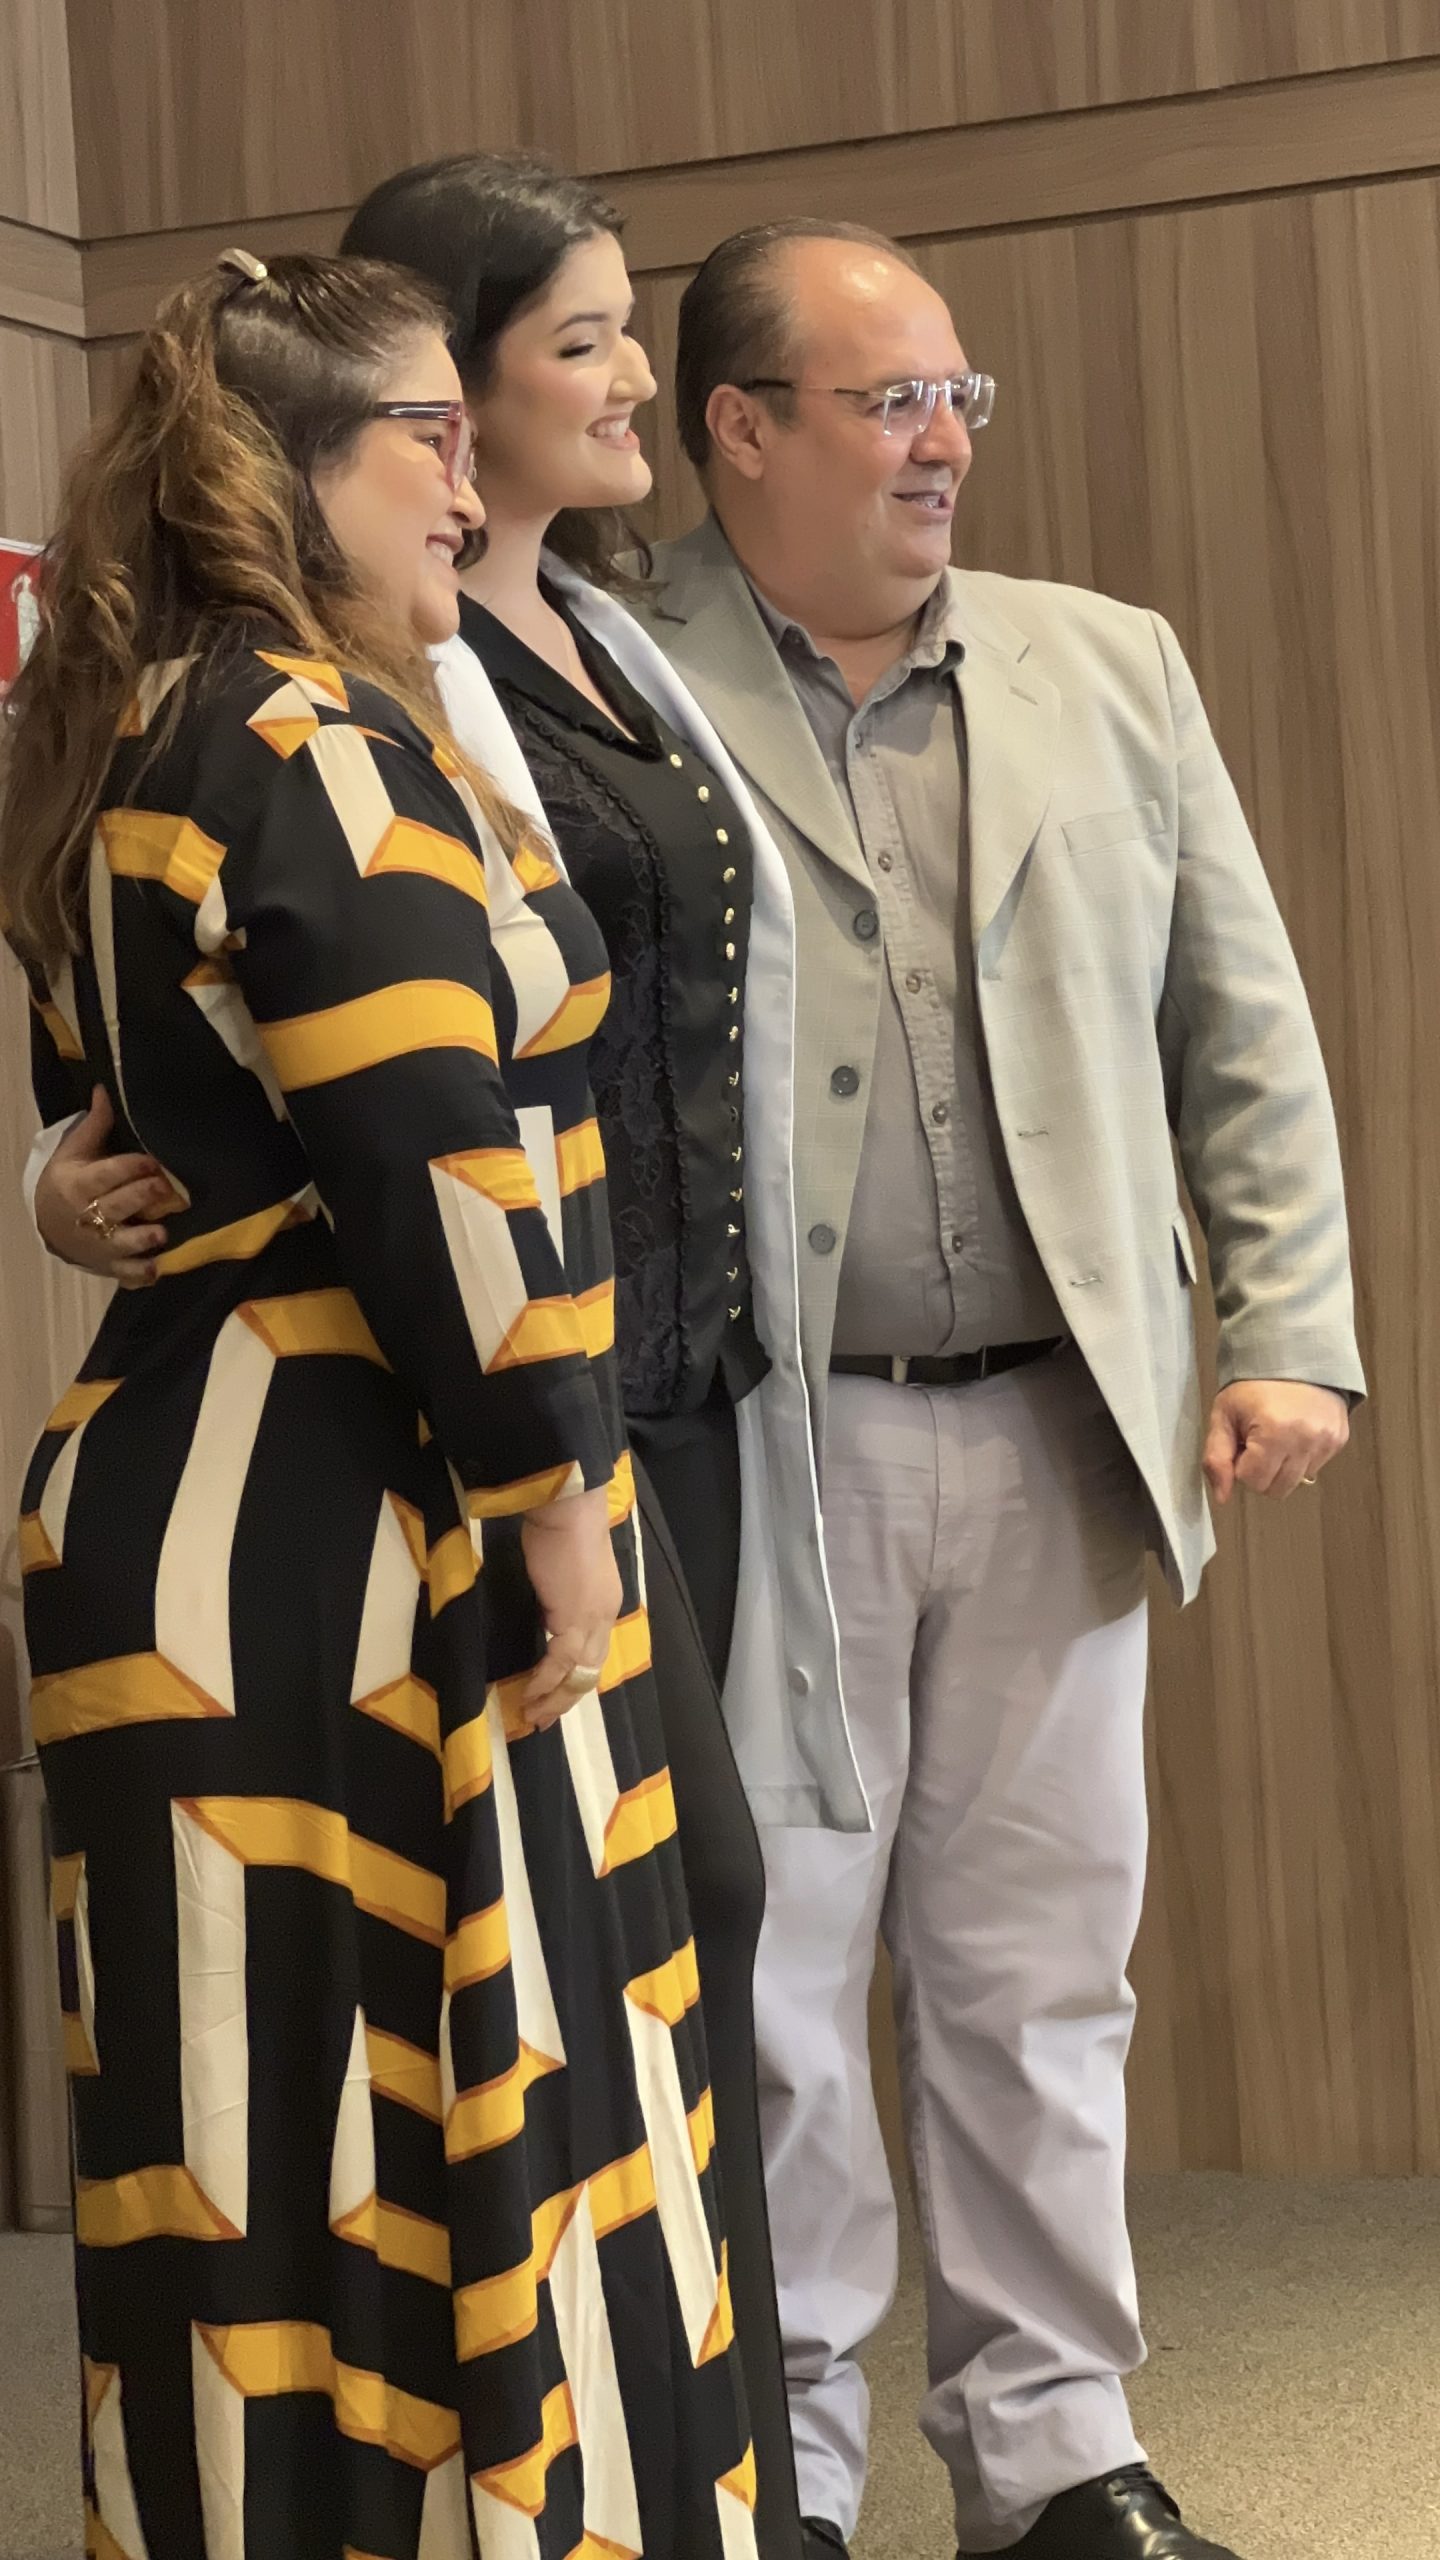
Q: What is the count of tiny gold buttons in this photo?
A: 15